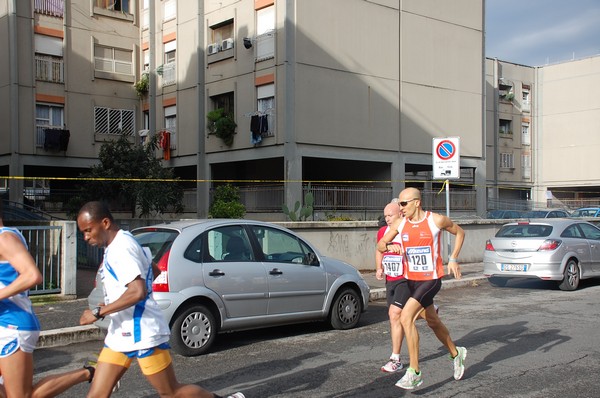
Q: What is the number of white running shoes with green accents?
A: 2